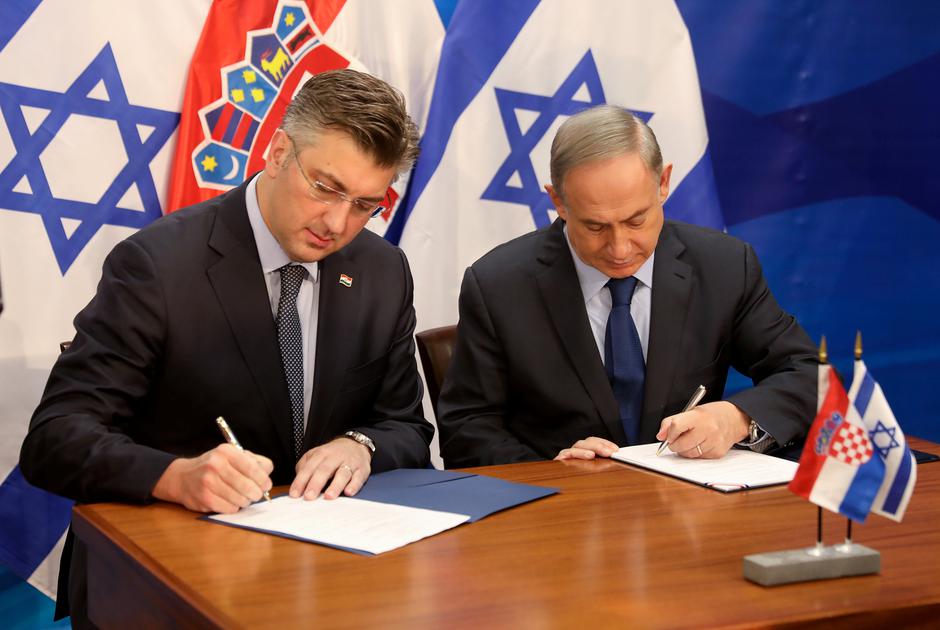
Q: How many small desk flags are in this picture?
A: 2